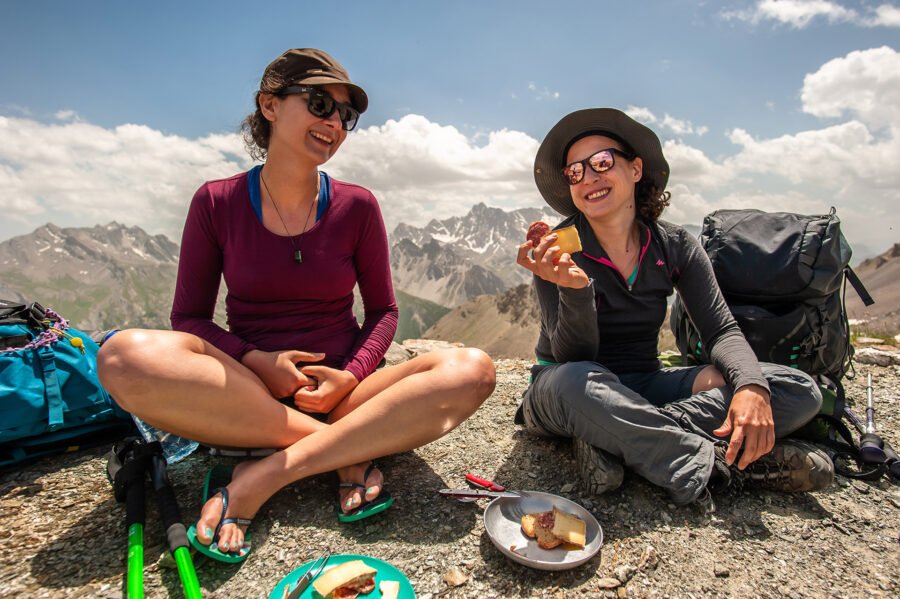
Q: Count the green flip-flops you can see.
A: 2